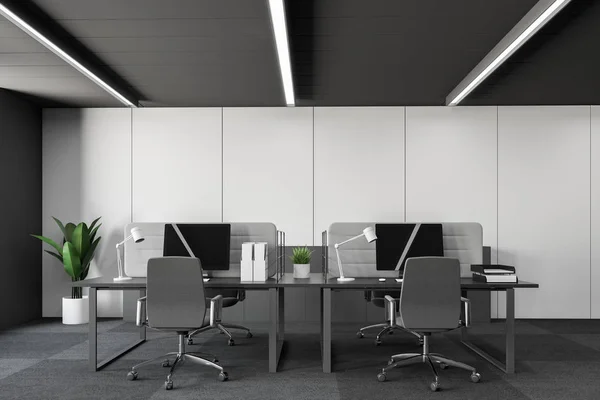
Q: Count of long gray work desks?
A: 2